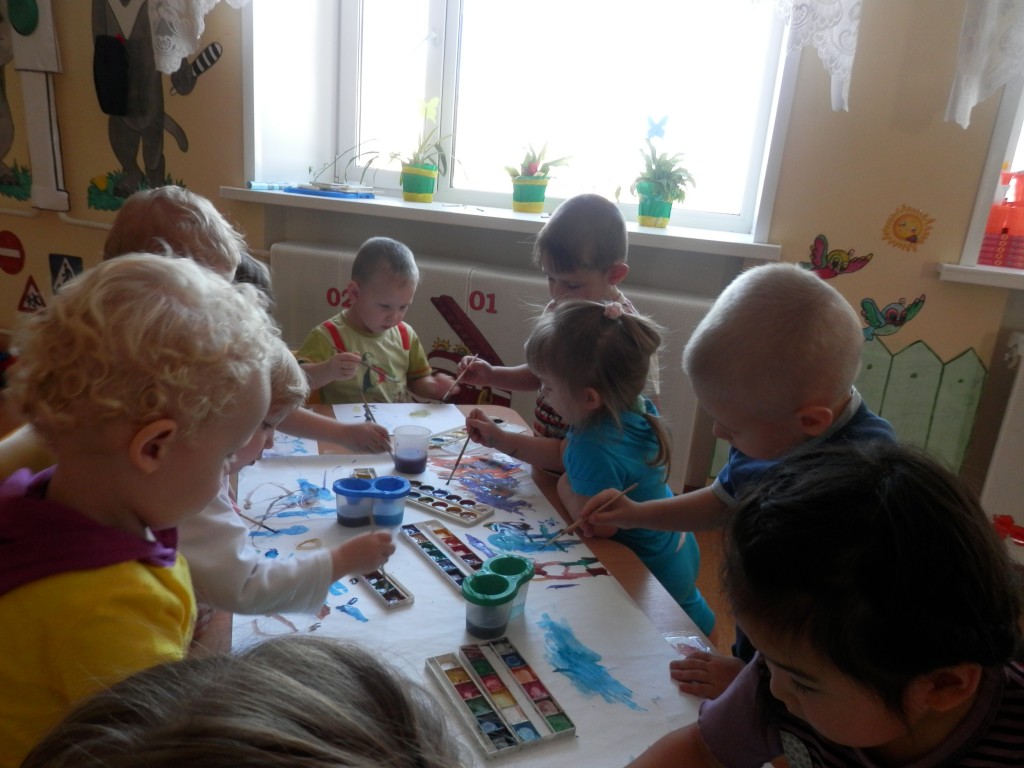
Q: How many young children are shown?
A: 10